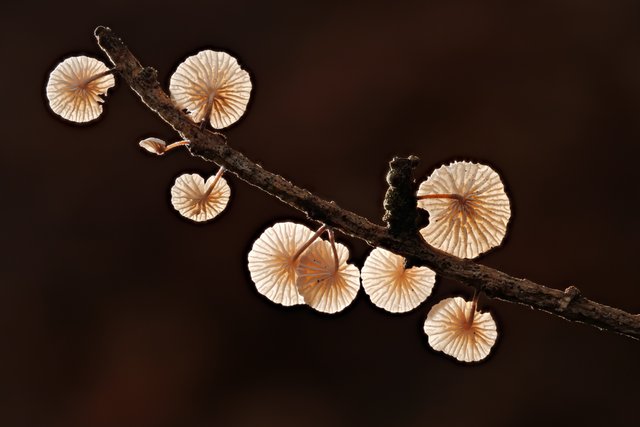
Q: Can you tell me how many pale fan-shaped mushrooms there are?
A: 9